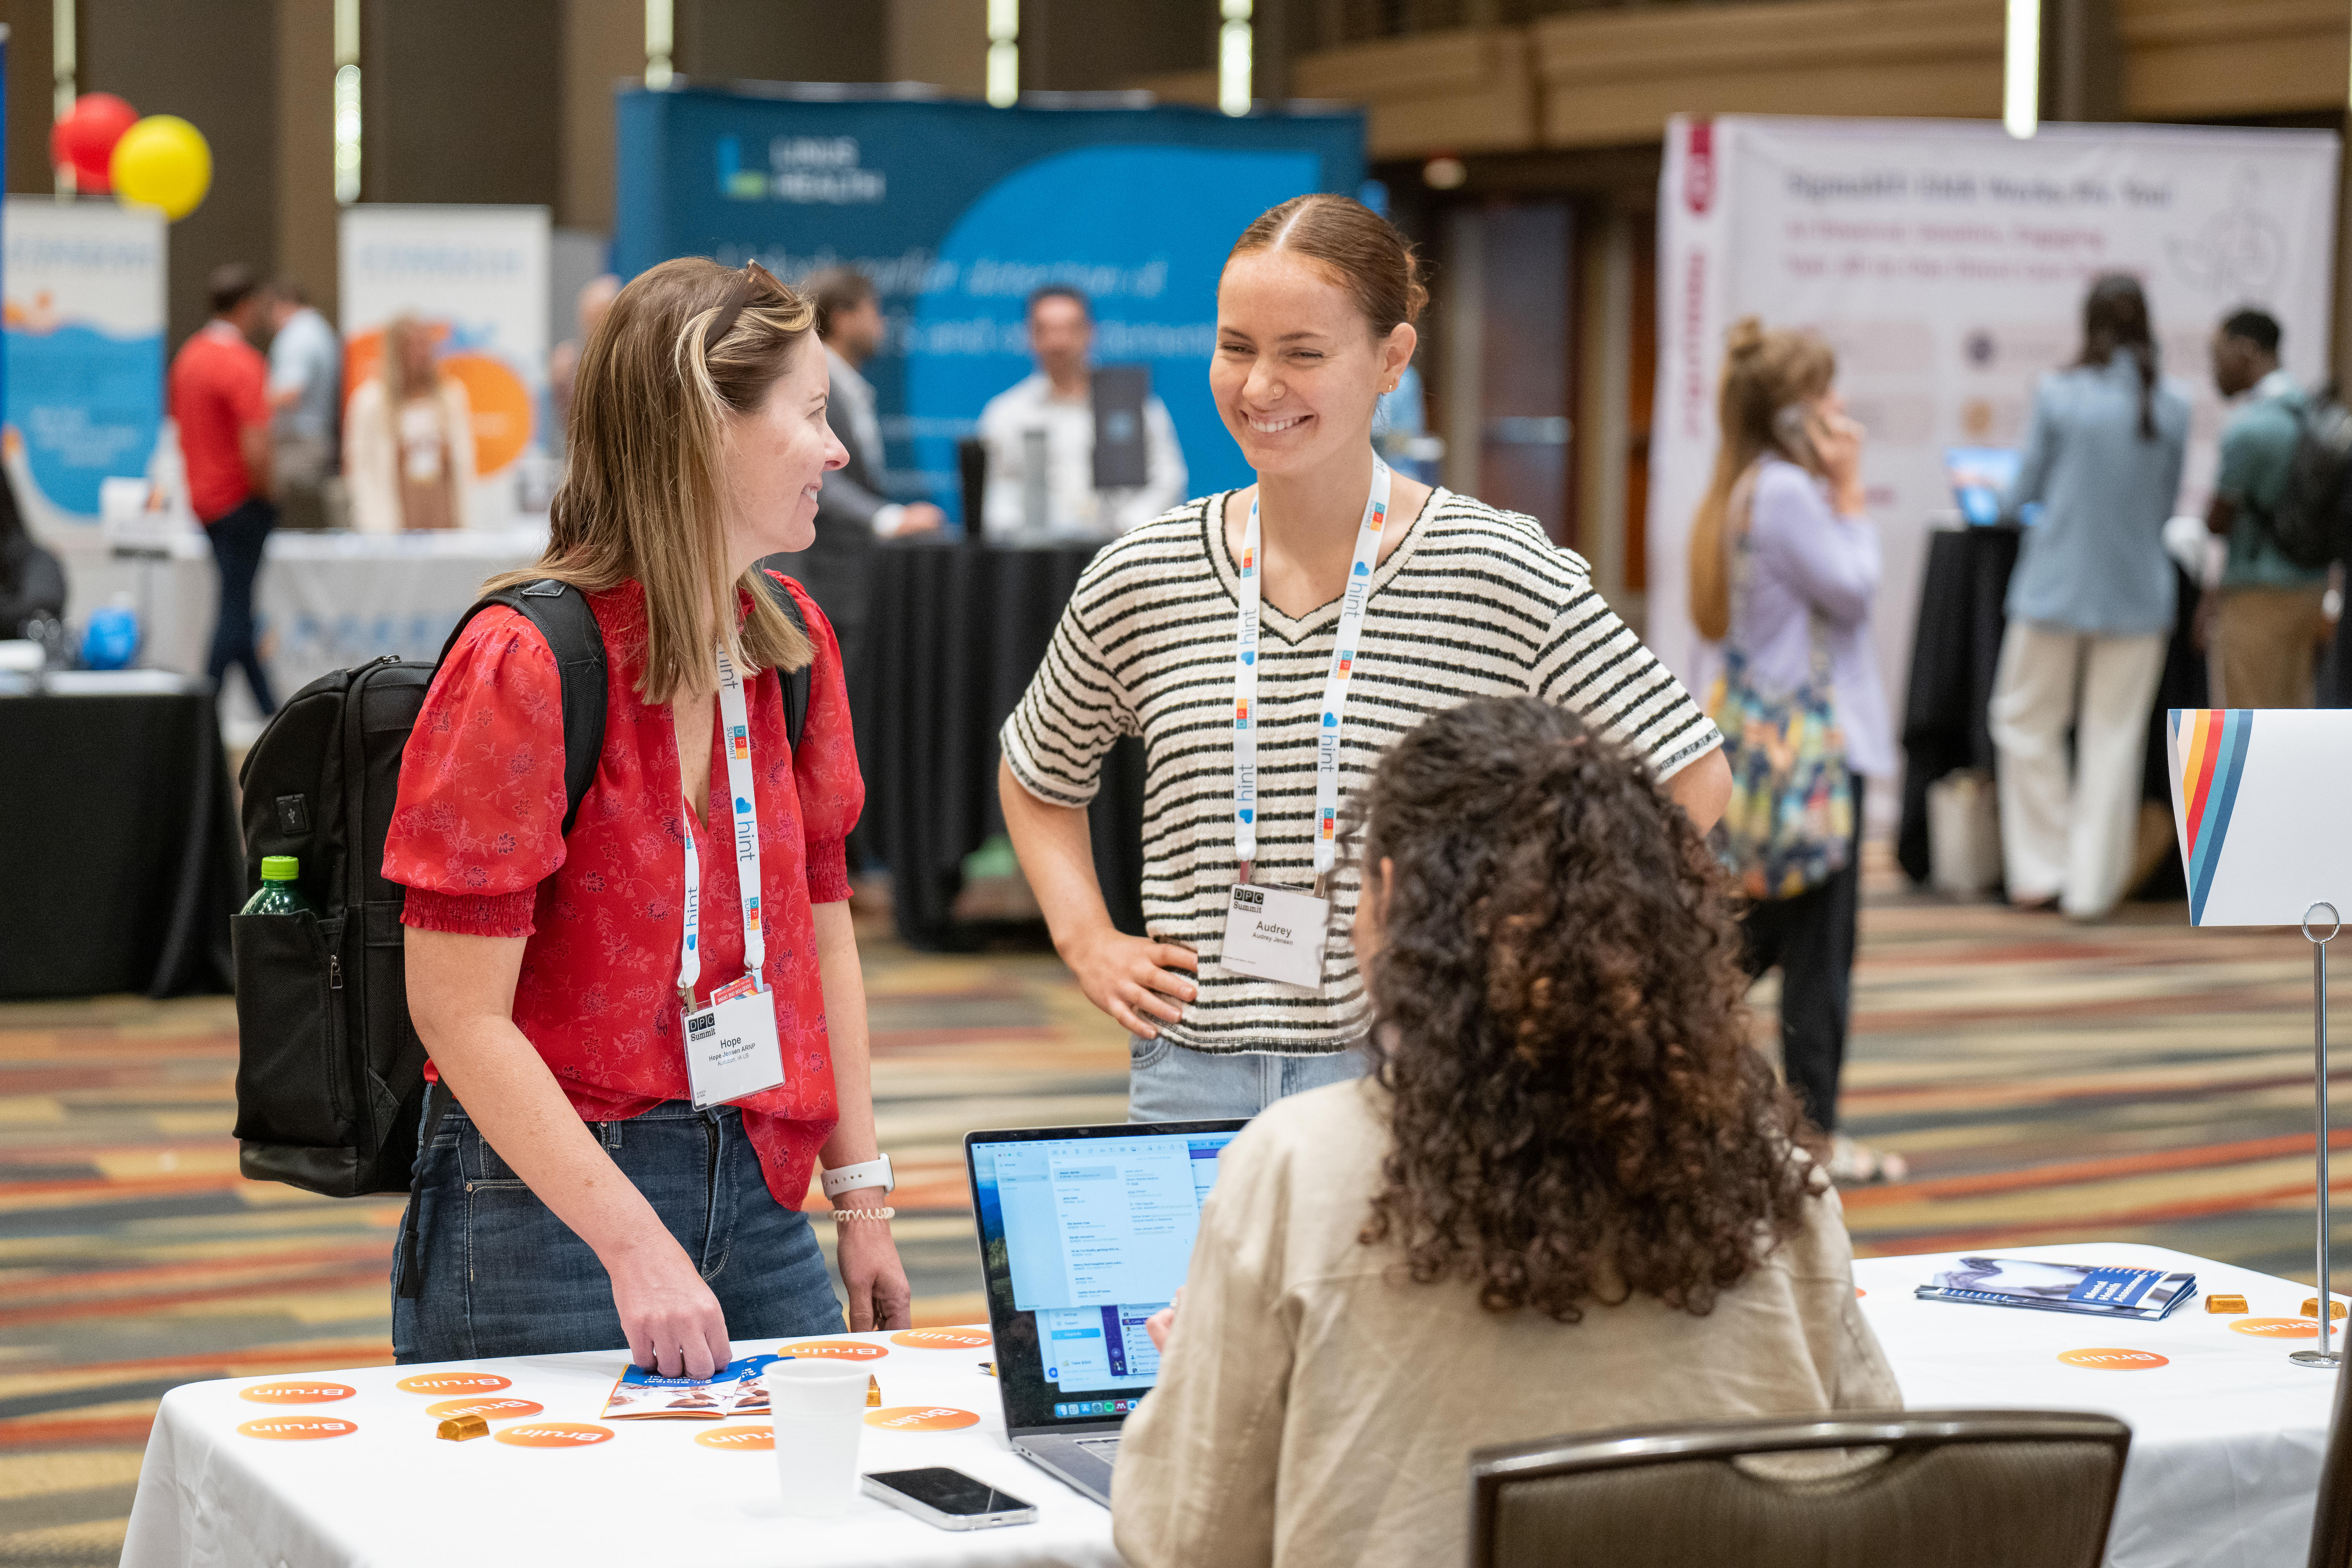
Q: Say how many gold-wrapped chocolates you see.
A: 4